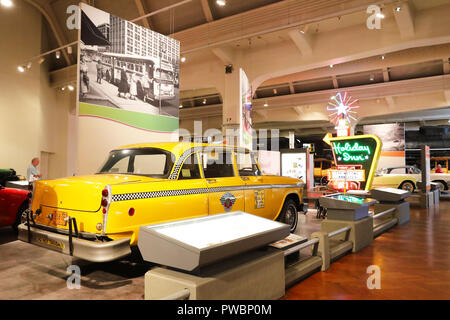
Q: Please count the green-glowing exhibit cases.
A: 1